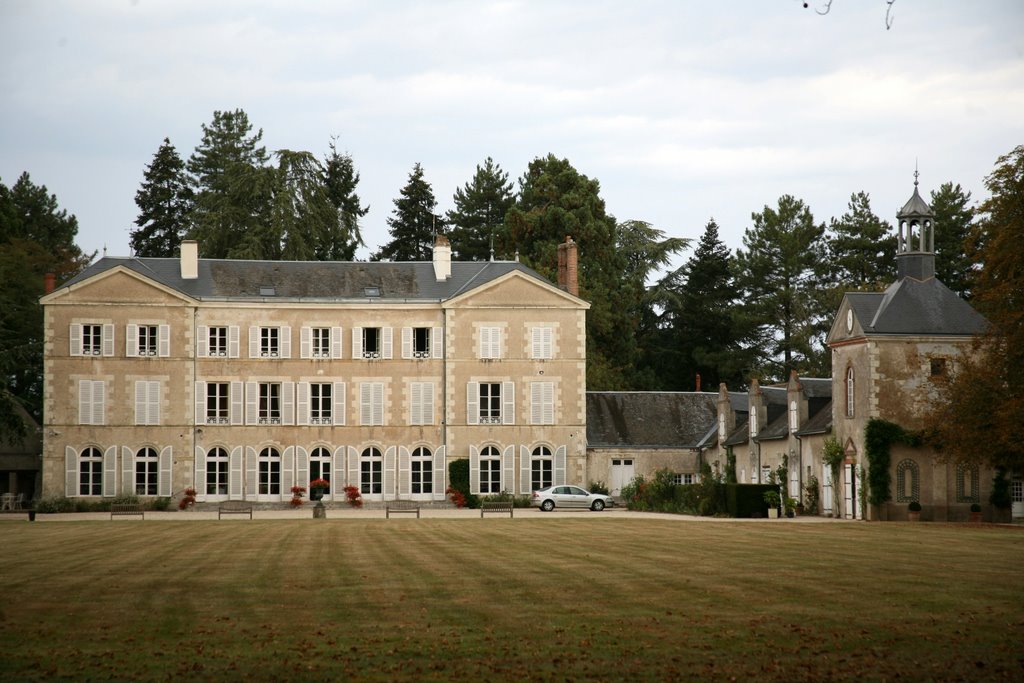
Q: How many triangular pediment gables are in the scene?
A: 3